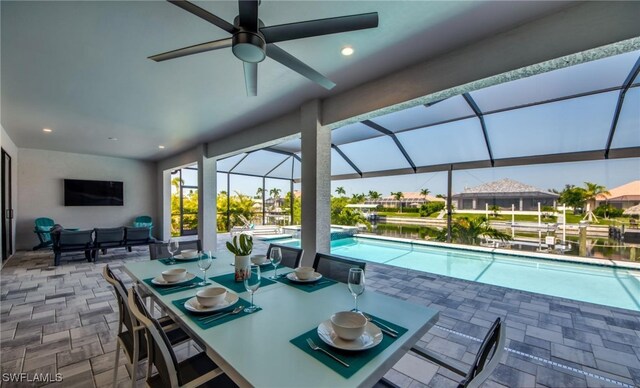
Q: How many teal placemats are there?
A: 7